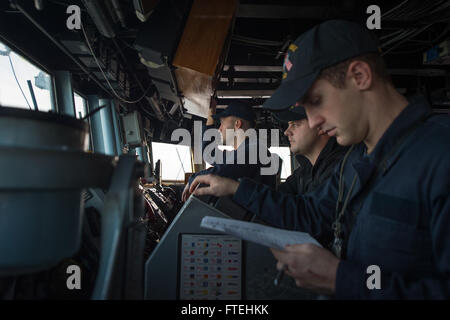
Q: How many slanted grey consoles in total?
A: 1